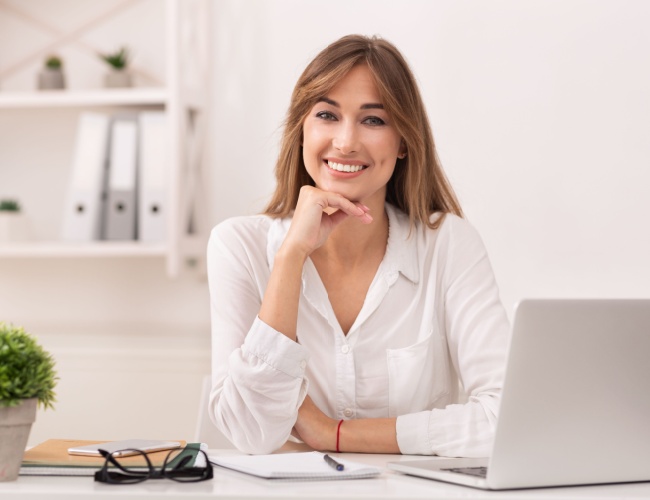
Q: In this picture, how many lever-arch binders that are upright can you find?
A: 3